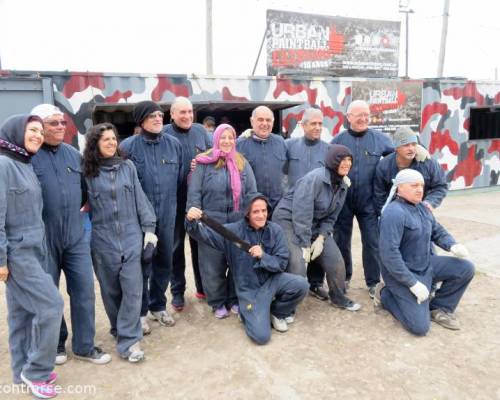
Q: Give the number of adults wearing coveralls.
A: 13